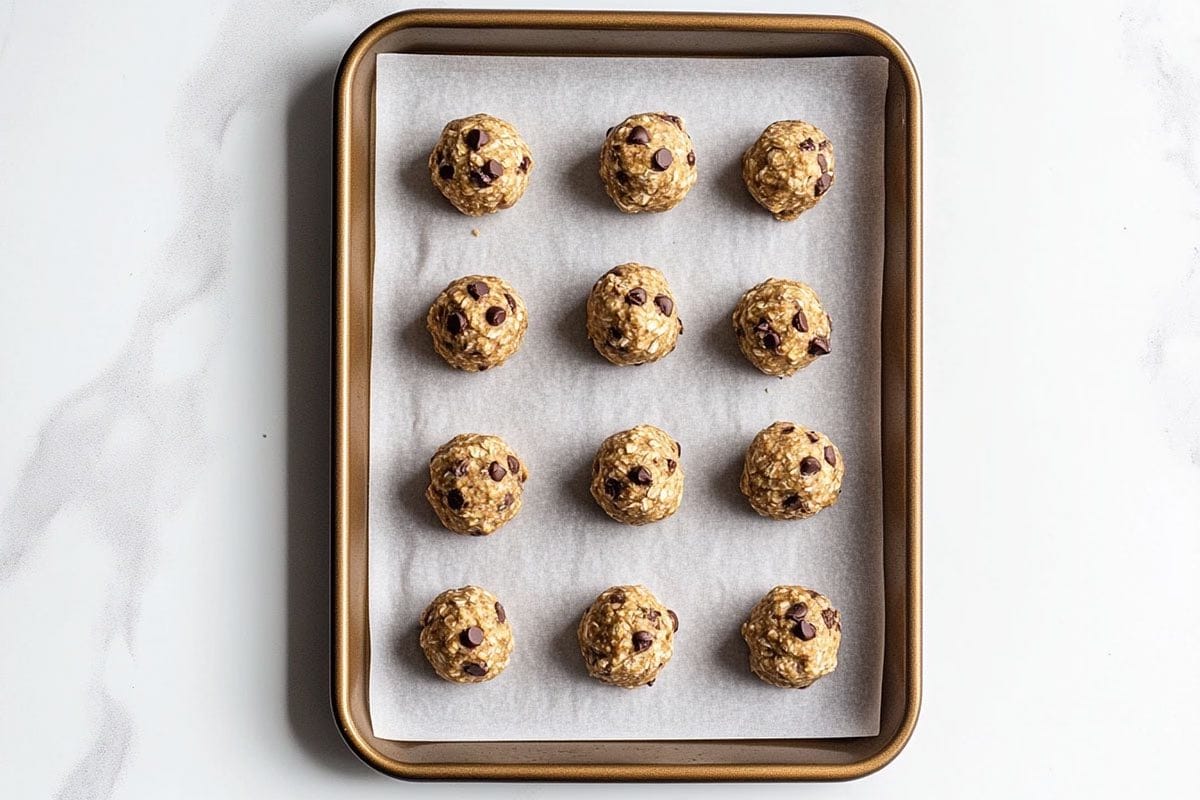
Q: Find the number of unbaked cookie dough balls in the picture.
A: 12